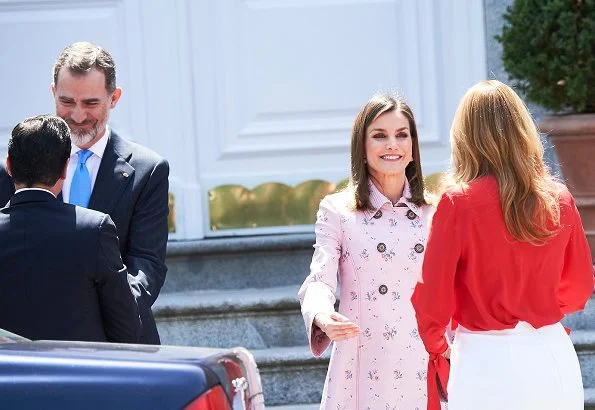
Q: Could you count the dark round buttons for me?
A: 5